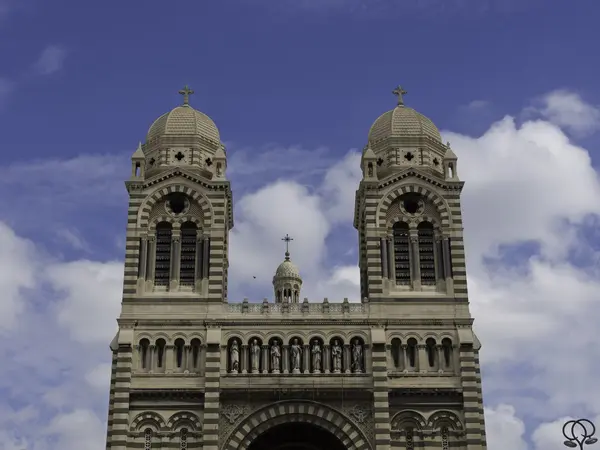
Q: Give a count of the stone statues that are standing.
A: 7